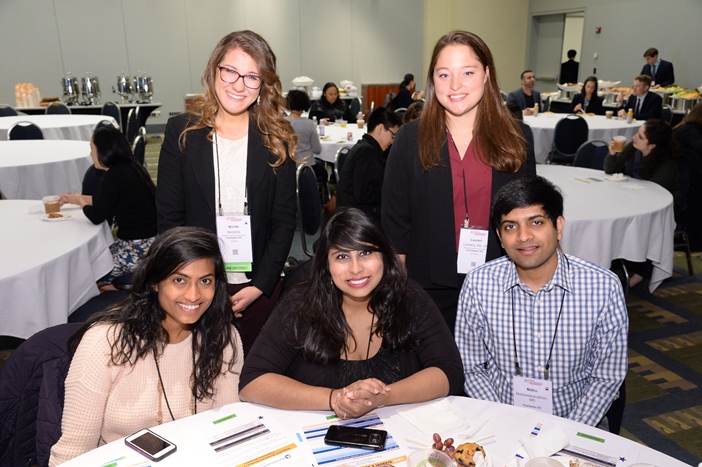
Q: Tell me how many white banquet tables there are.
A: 7